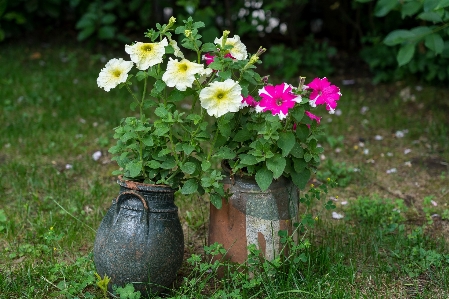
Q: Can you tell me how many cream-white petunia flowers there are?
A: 5